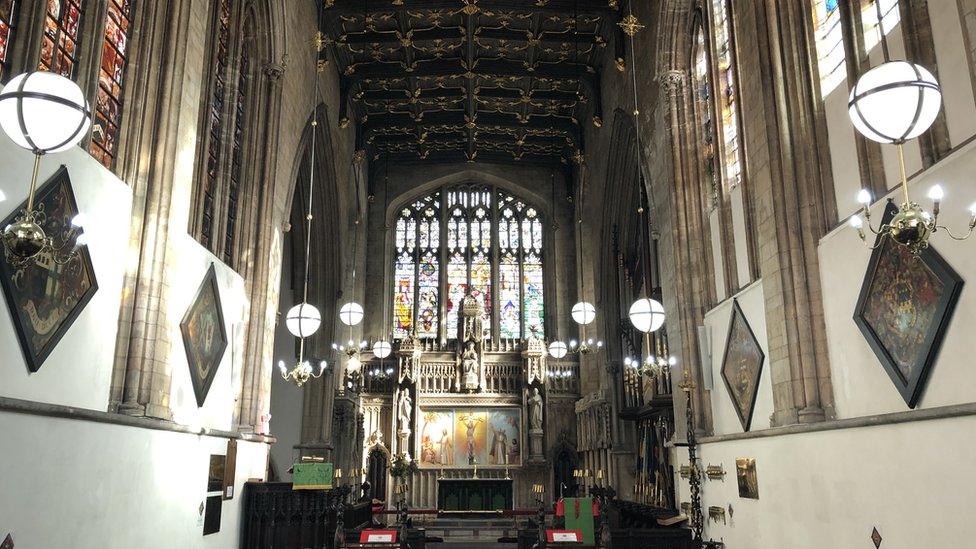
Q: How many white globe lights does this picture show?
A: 8